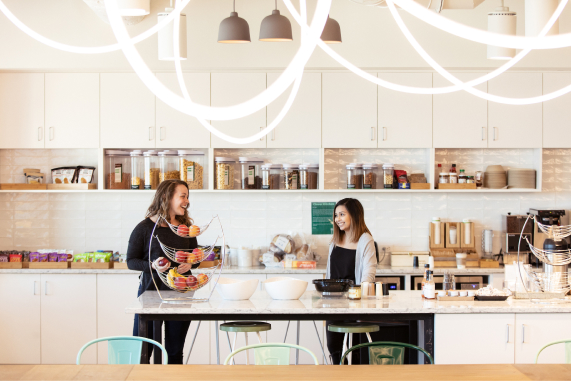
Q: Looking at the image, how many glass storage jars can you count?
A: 13